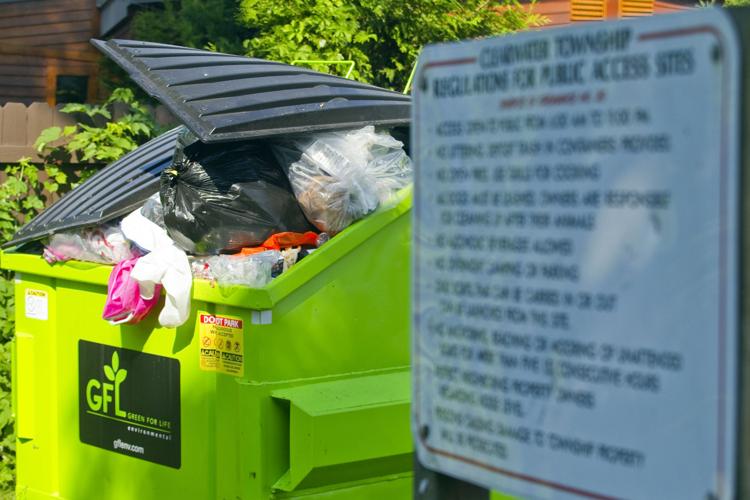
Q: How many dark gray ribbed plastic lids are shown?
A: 2